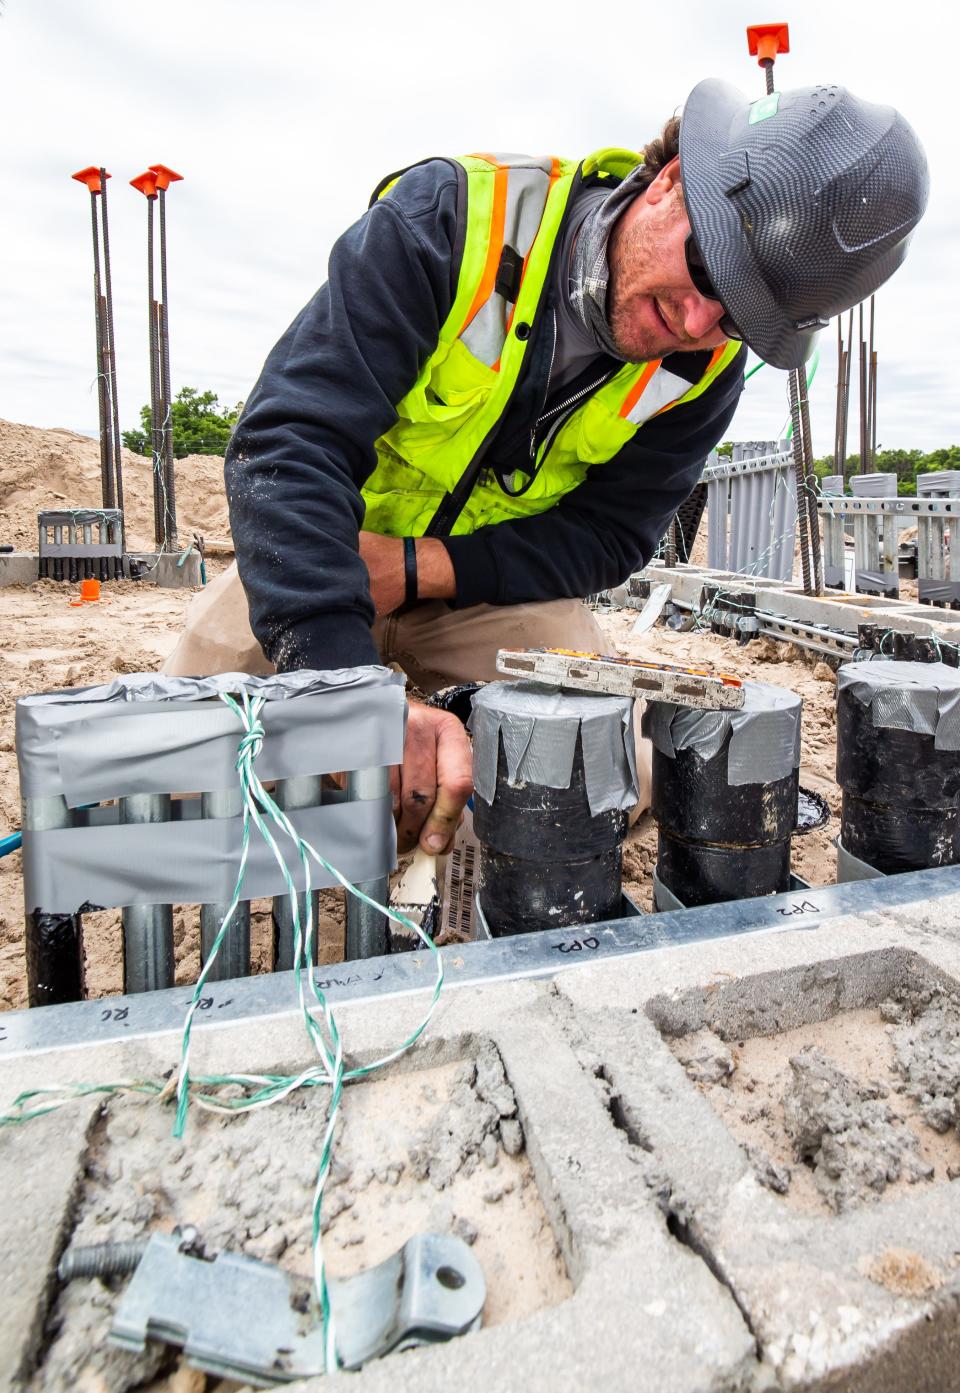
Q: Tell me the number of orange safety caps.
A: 4